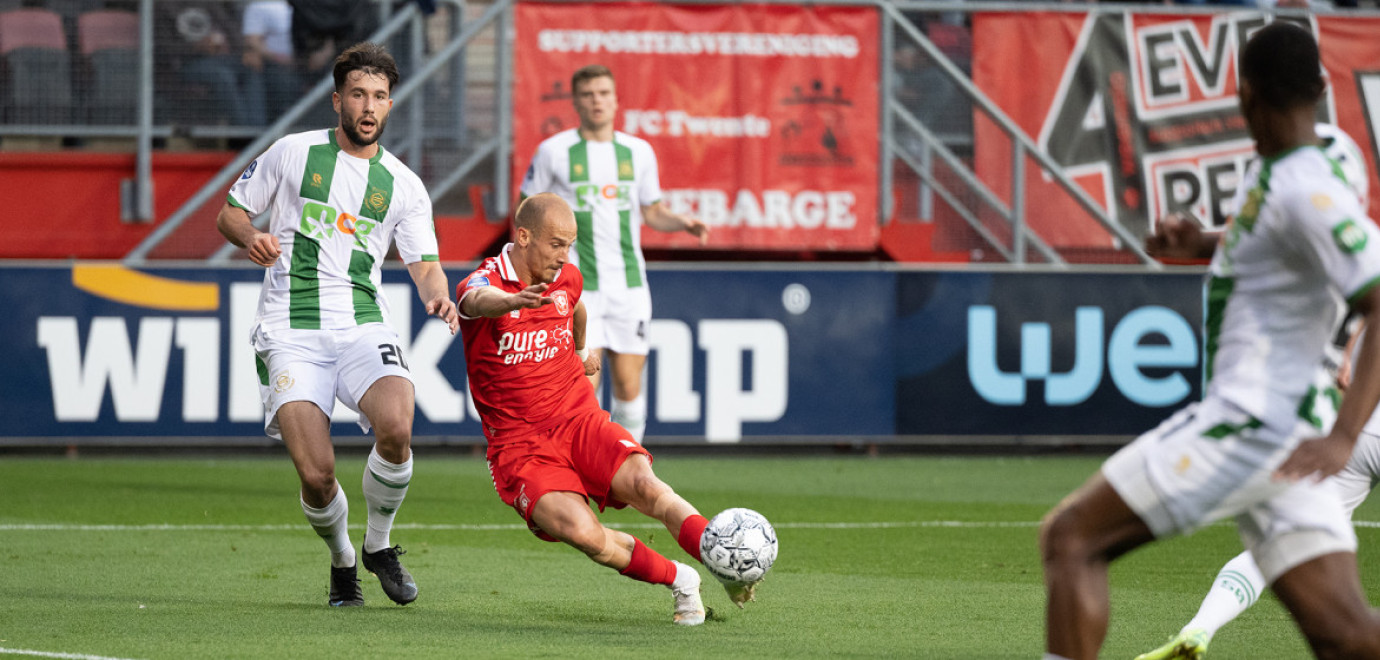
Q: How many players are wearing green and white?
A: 4